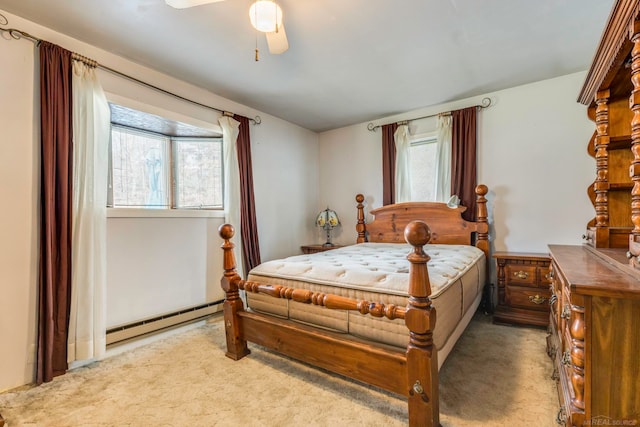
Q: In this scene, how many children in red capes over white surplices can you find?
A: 0